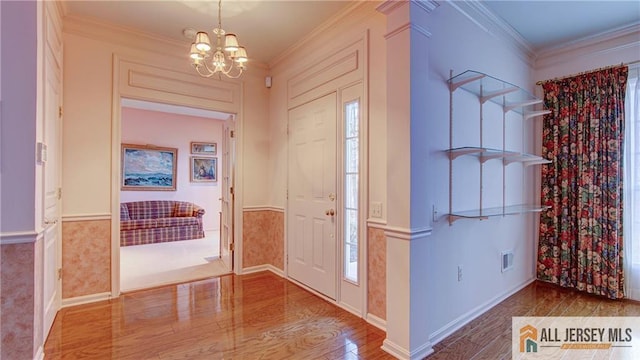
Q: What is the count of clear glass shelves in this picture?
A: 3